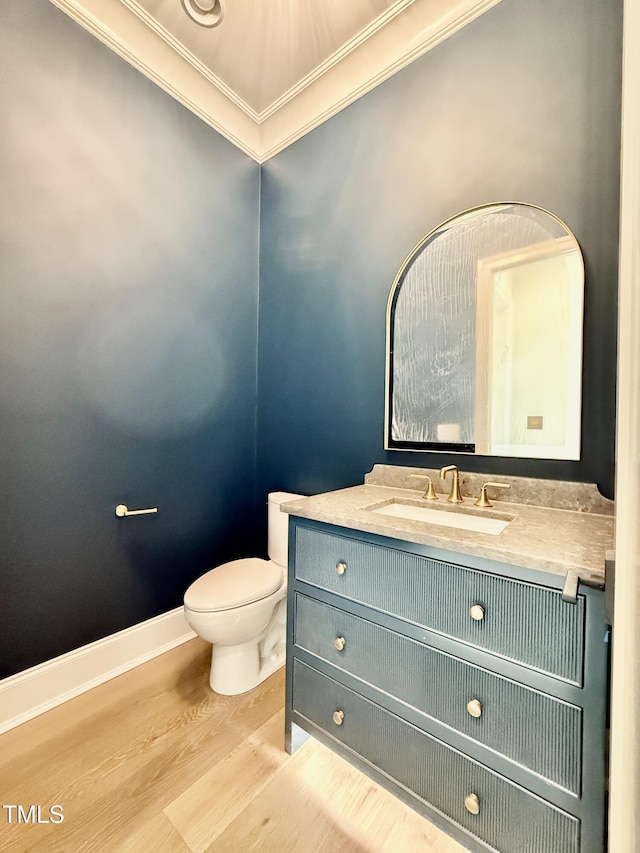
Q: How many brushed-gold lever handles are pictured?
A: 2